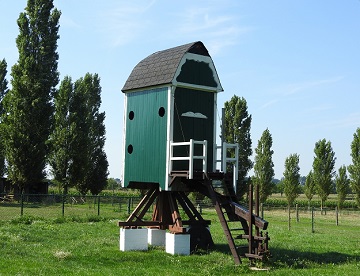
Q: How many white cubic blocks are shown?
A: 3